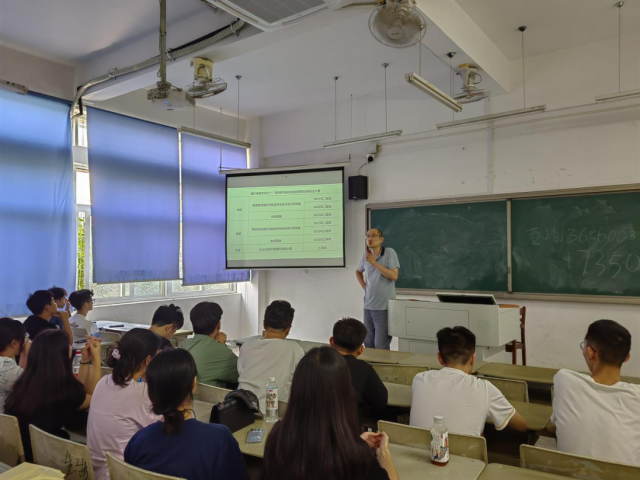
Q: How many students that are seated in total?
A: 14